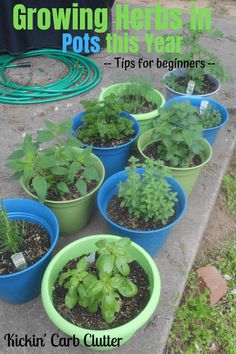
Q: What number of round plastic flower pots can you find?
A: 9